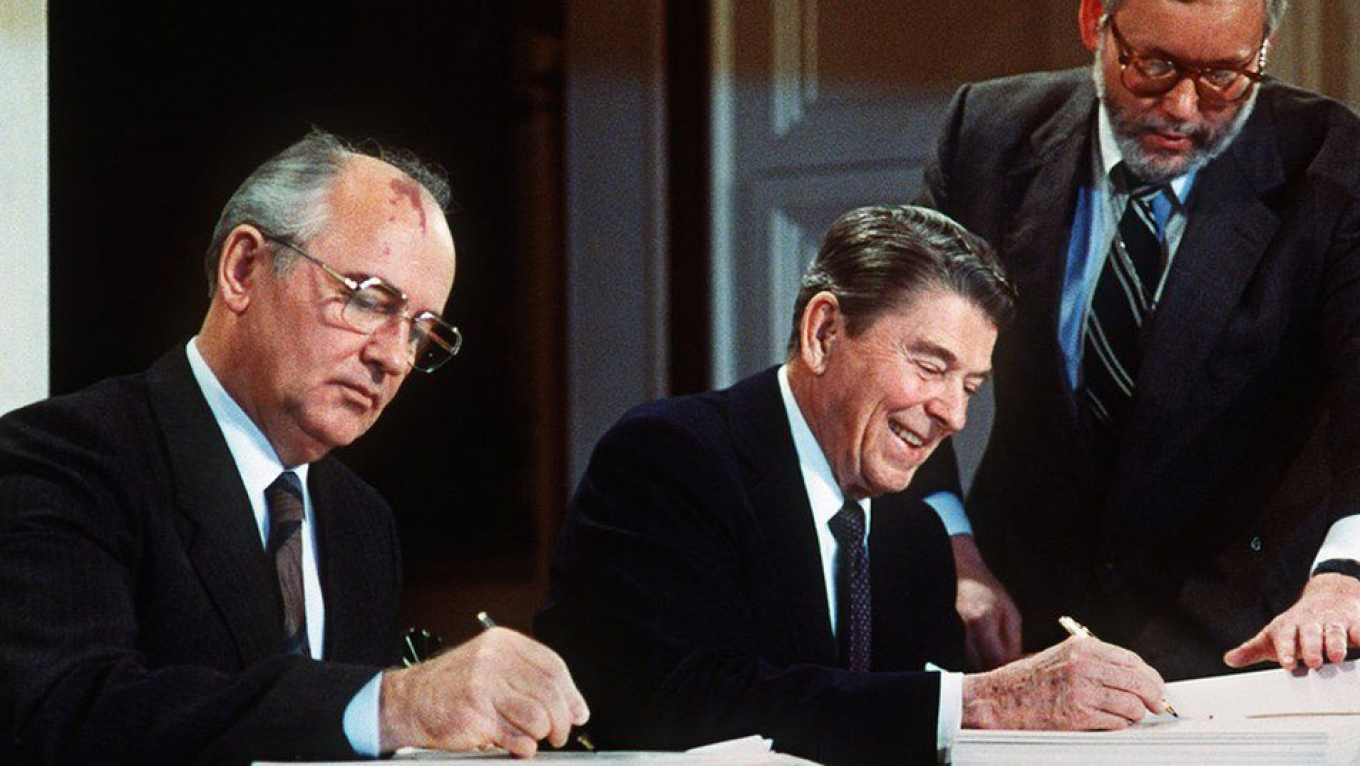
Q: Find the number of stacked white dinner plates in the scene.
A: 0